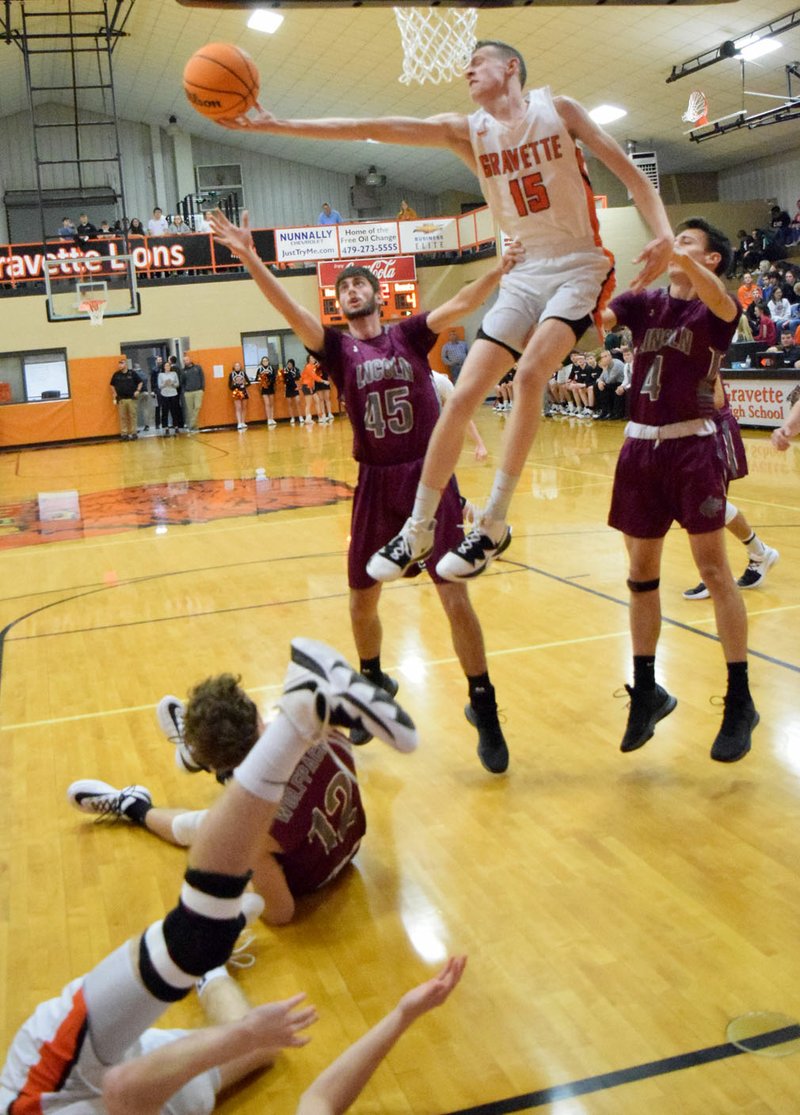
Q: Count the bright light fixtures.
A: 3